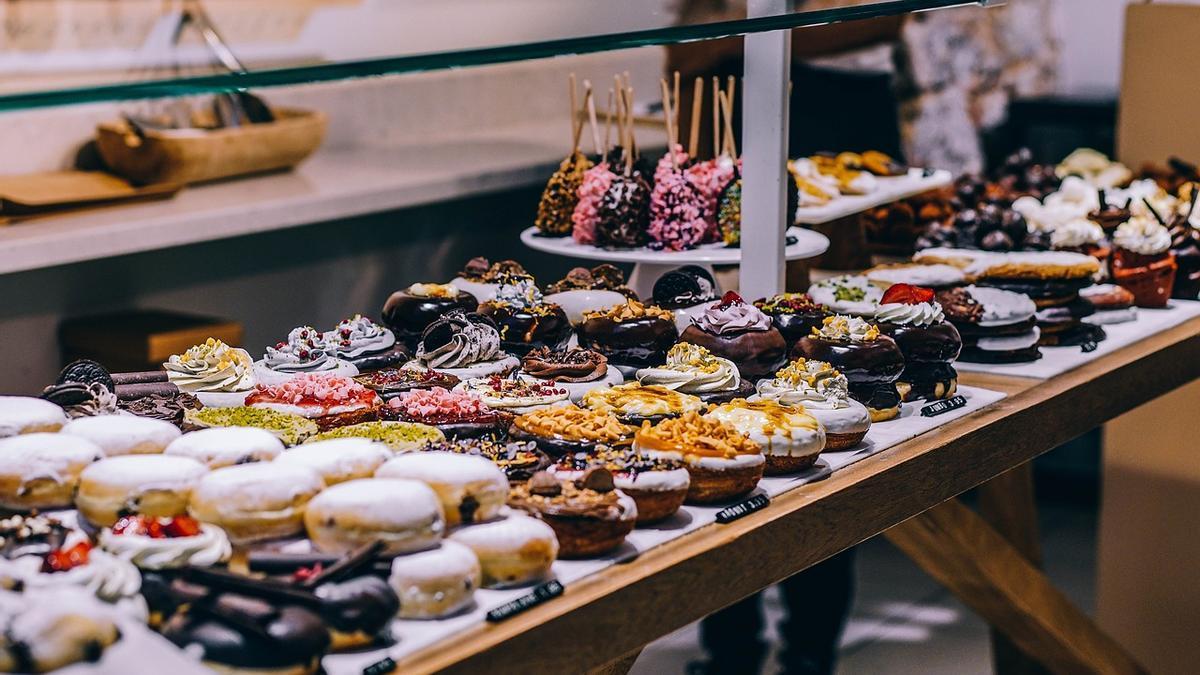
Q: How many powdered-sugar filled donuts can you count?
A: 11